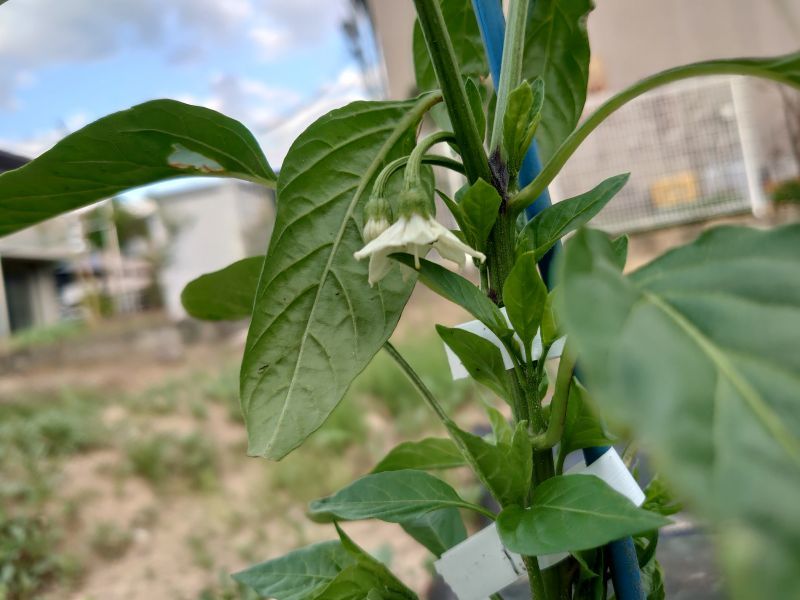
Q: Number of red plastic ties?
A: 0